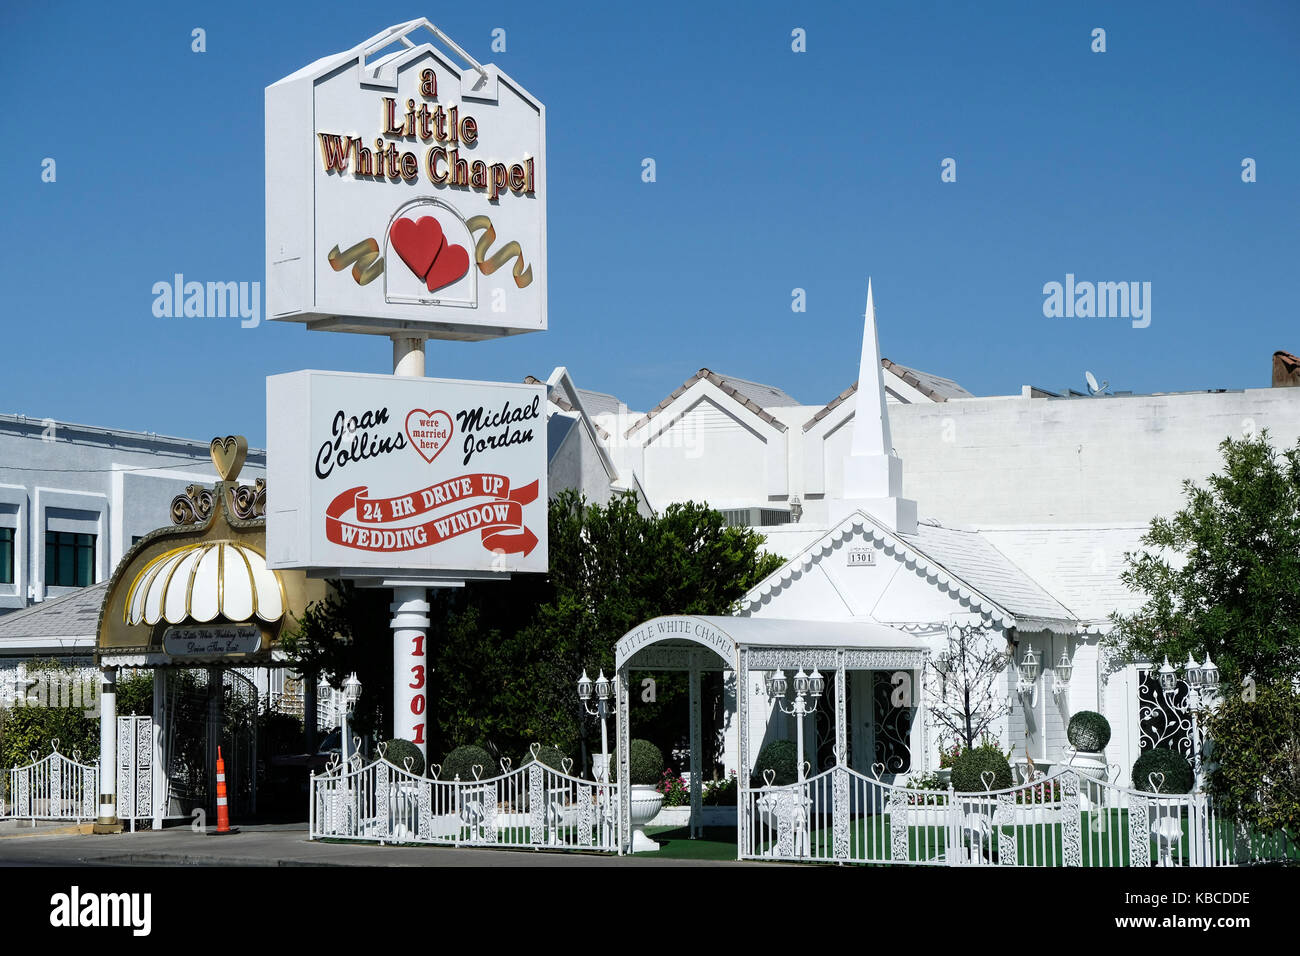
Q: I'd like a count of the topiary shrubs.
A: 8